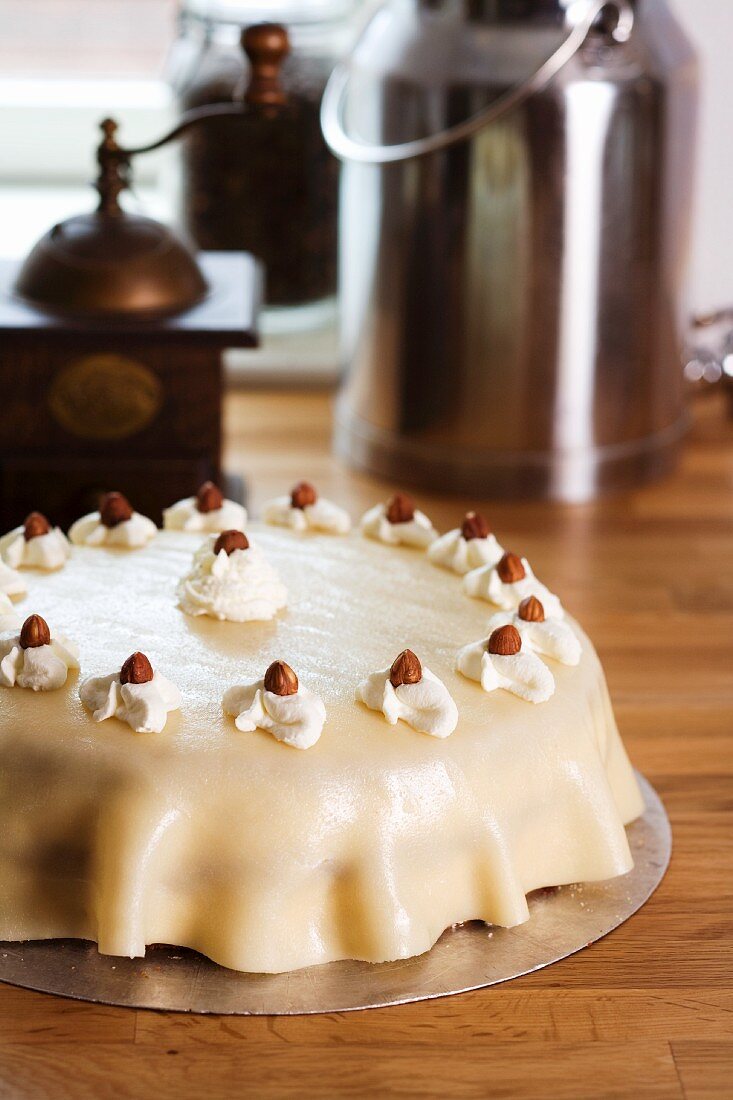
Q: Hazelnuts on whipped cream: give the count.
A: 14